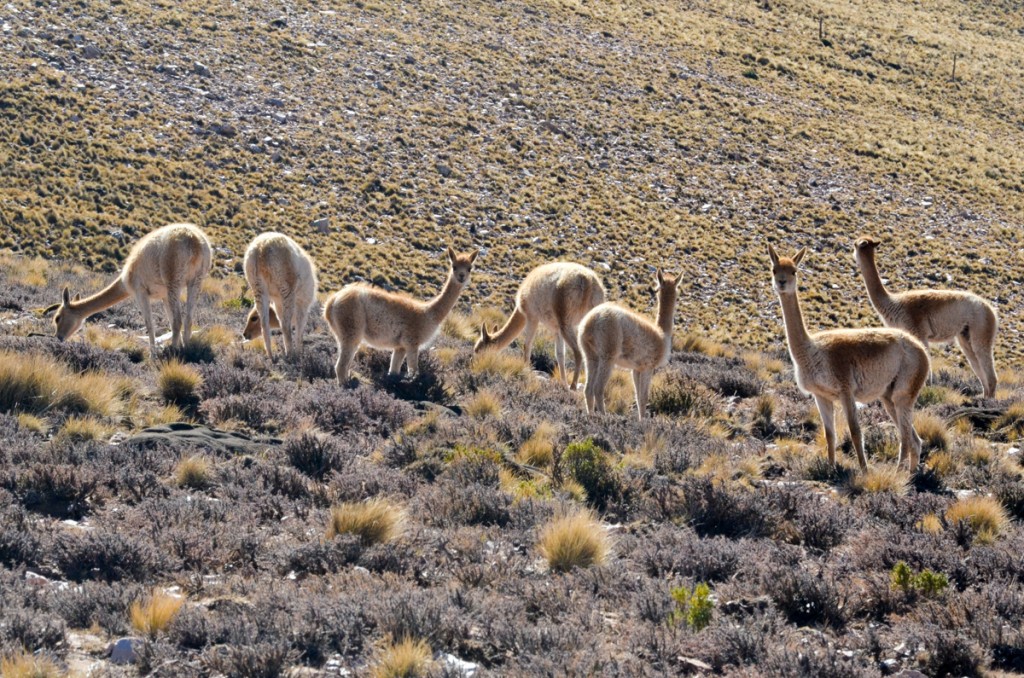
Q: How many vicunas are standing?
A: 7